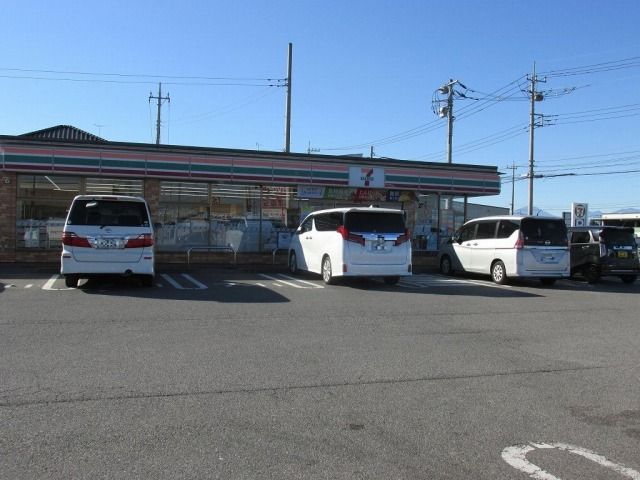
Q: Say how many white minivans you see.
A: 3